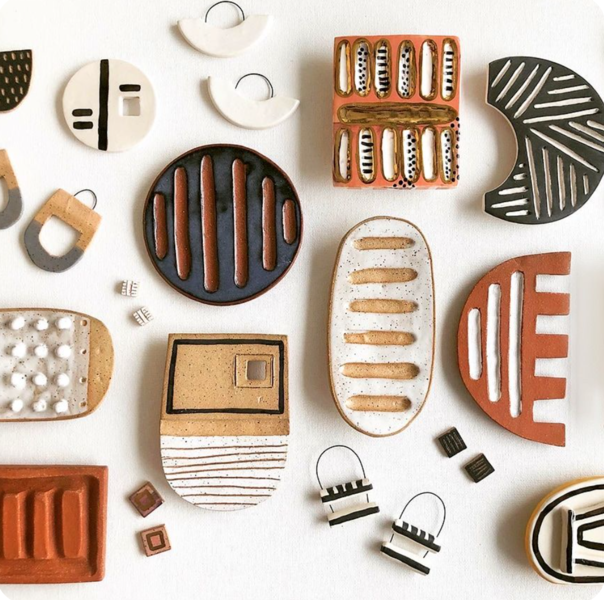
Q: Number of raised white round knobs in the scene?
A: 12